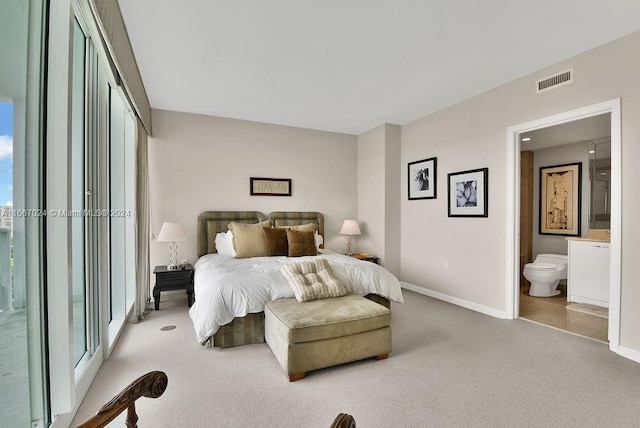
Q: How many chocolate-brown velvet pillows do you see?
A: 2